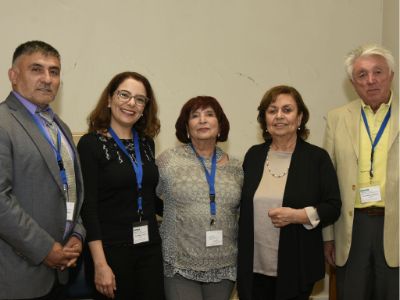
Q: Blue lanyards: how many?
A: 4